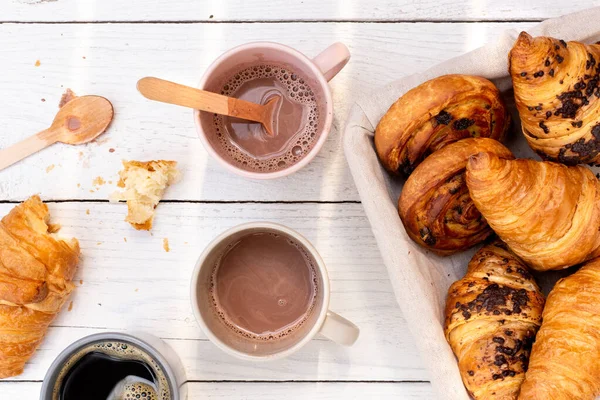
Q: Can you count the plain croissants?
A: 3